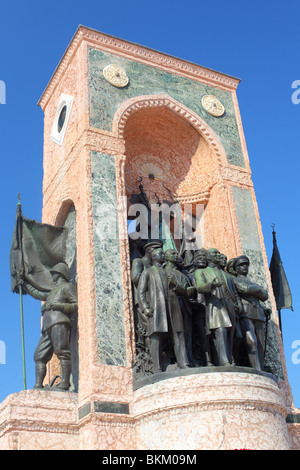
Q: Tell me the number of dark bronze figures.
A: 9